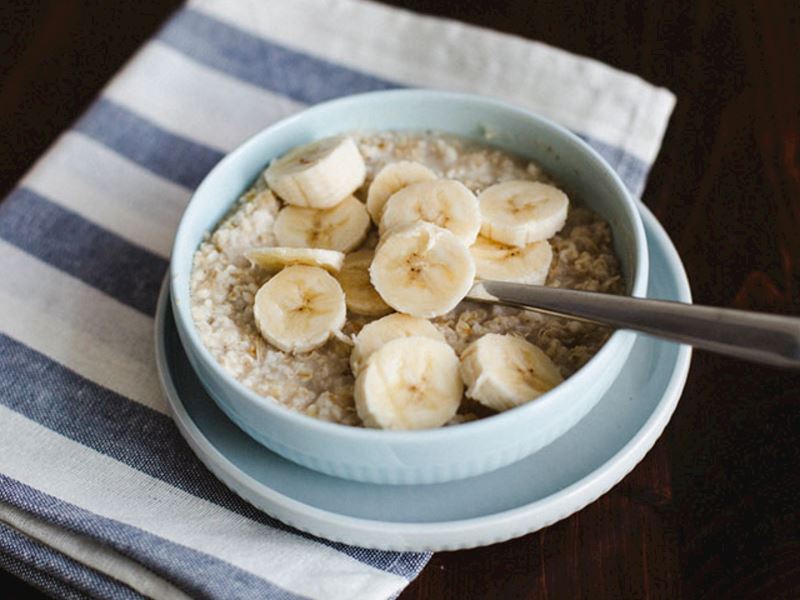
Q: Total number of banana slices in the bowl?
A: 13